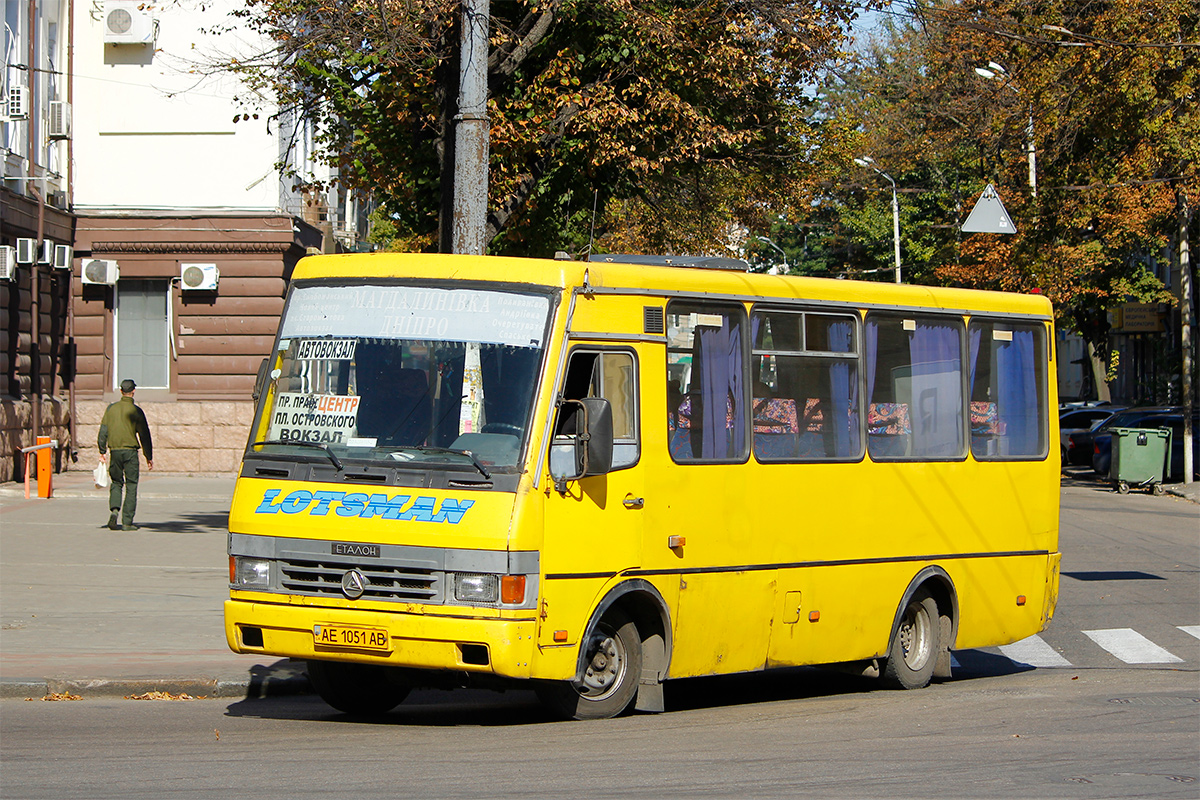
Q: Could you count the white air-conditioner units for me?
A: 9